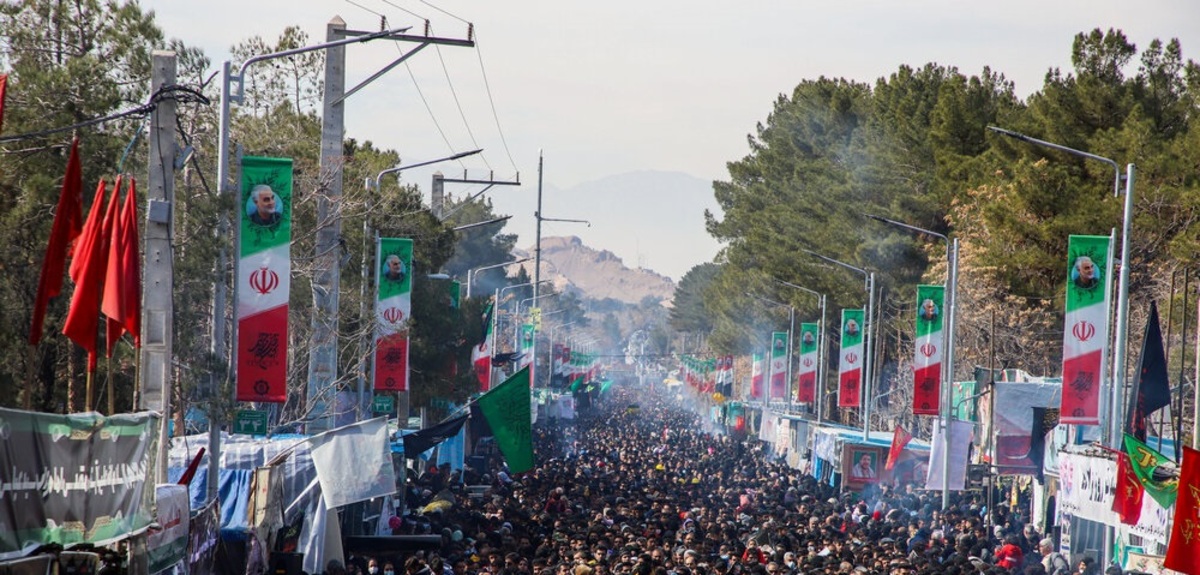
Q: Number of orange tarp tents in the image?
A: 0